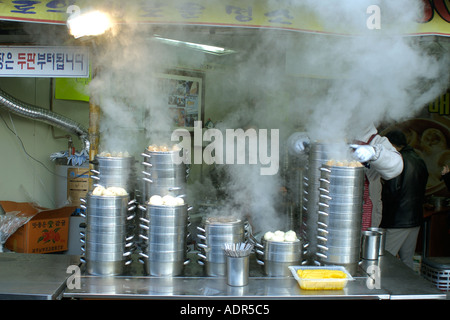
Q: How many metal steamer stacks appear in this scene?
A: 8